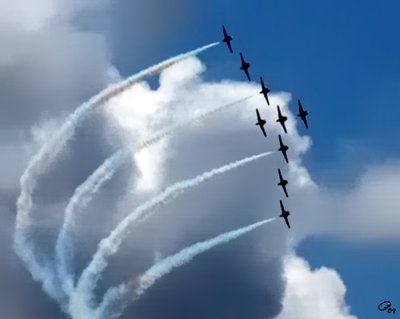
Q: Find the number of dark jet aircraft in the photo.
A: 9